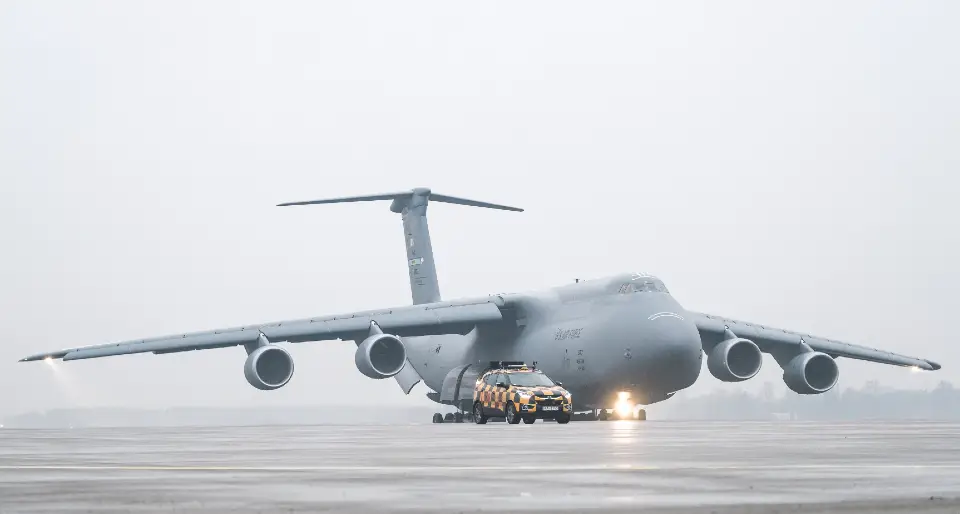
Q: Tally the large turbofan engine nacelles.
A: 4